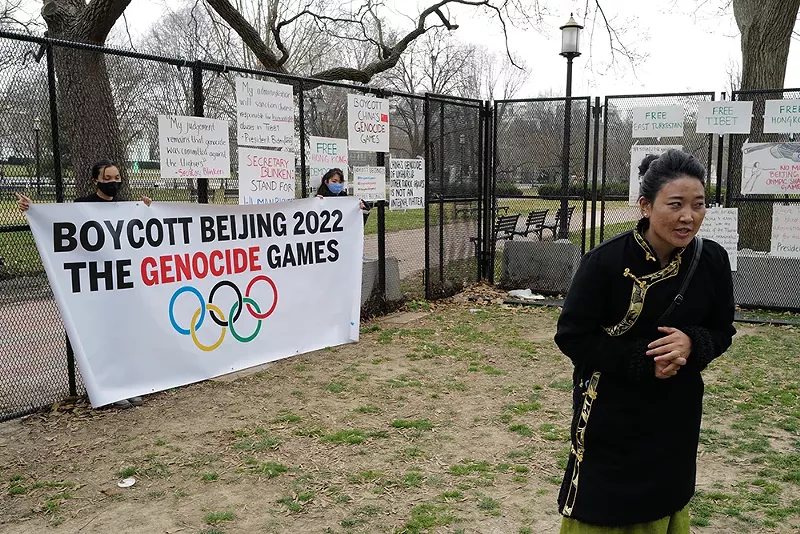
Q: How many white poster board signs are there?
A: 14